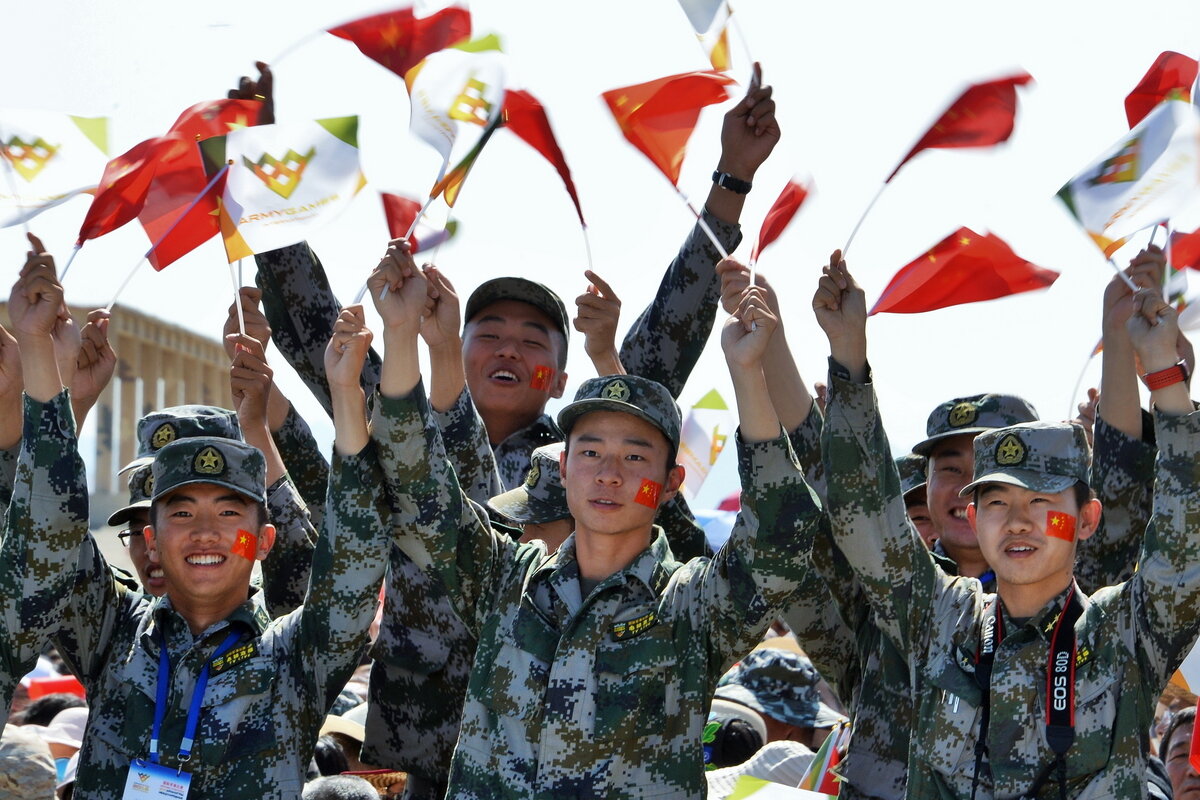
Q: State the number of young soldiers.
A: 9